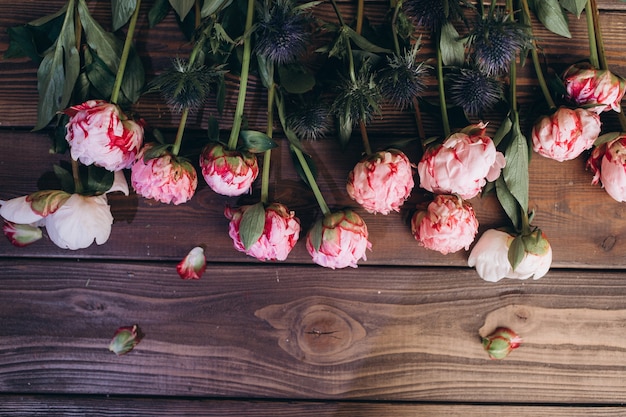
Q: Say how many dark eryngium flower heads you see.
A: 8